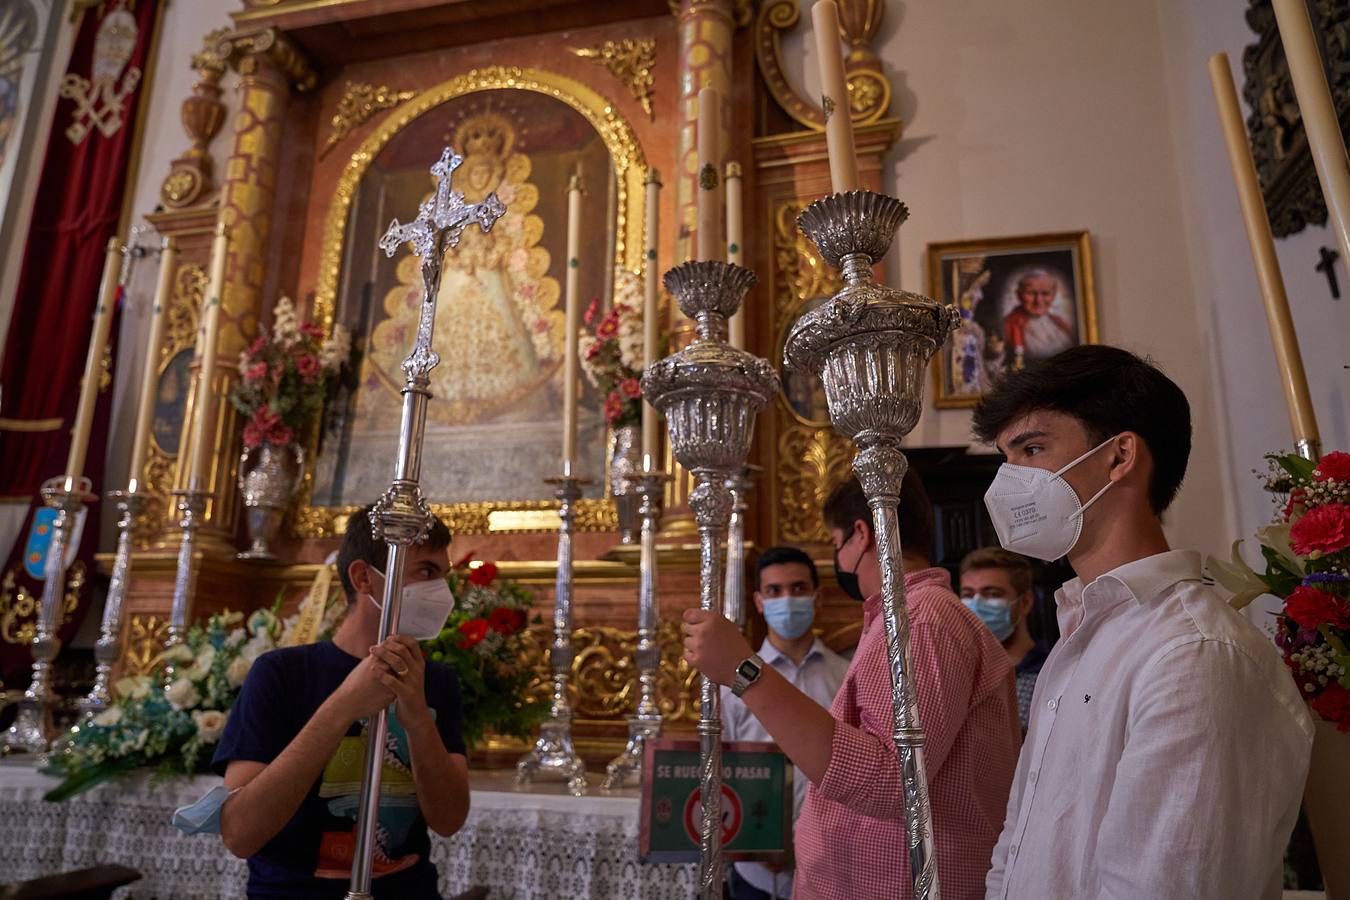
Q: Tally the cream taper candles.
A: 10